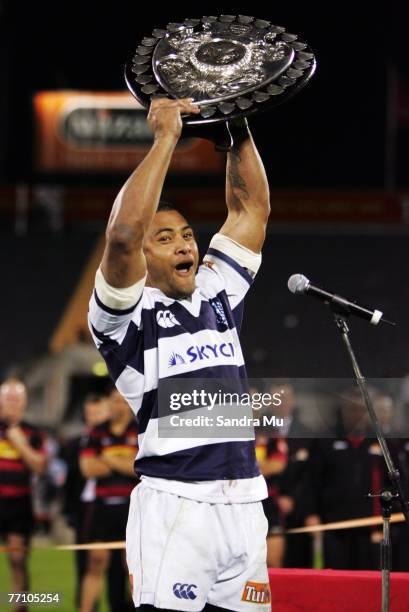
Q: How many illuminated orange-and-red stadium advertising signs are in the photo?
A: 1